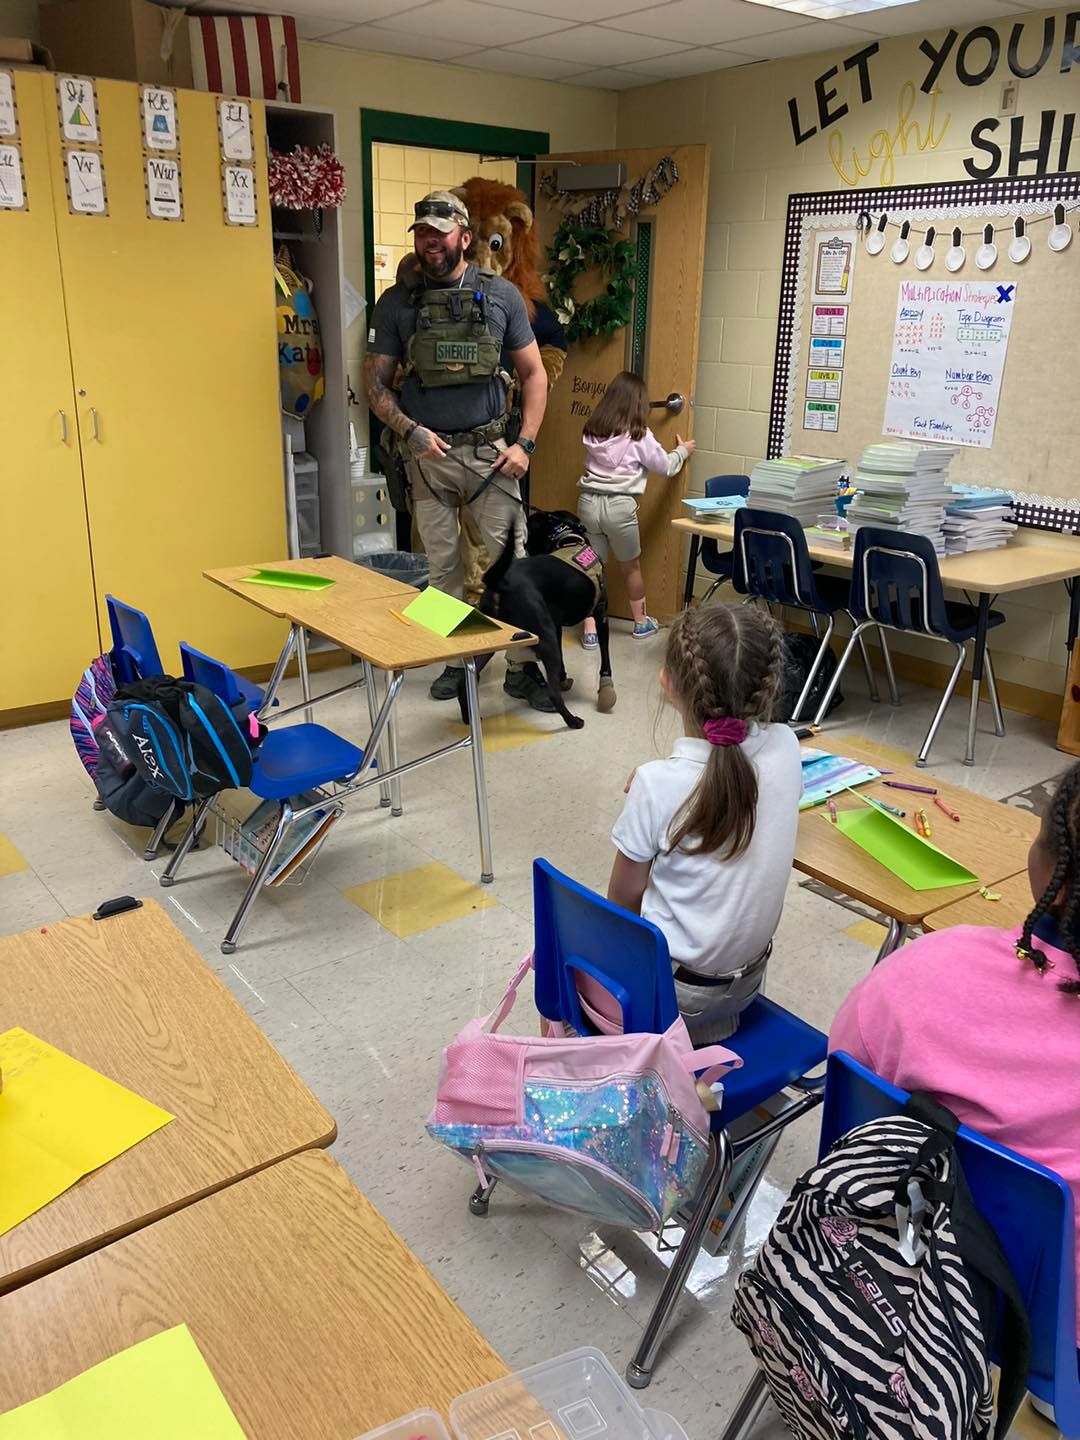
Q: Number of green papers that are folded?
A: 3